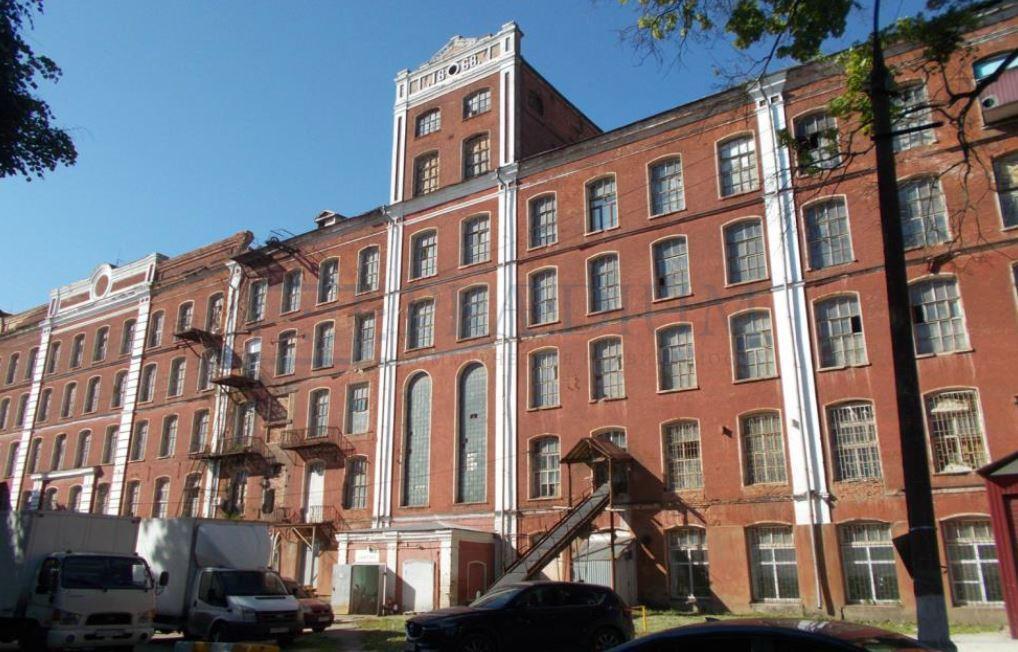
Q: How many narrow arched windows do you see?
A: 2